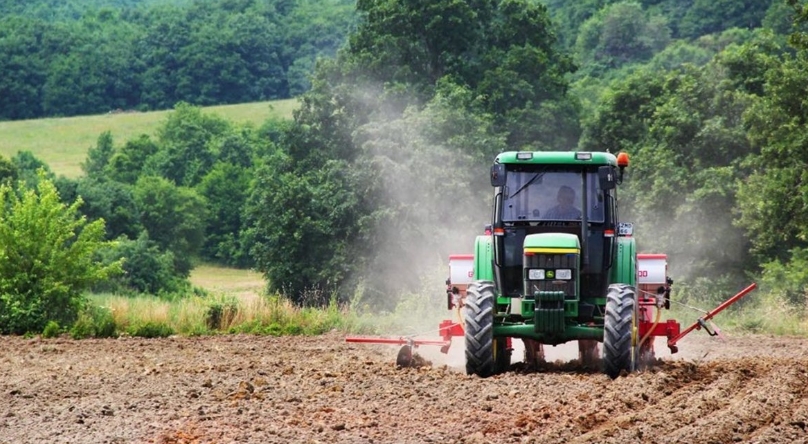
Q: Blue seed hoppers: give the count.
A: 0